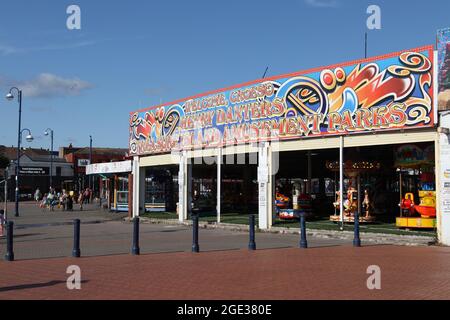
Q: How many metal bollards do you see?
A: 7